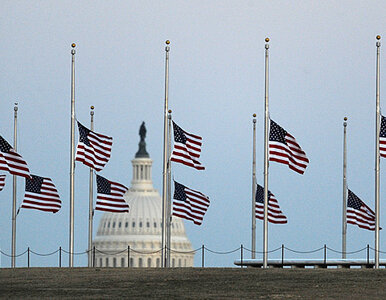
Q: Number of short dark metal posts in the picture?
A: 10